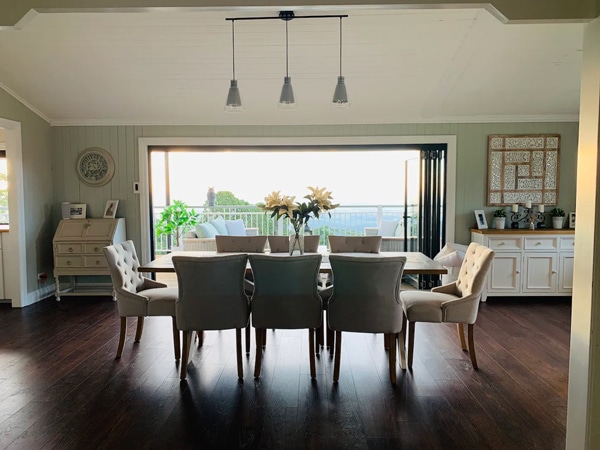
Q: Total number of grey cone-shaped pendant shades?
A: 3